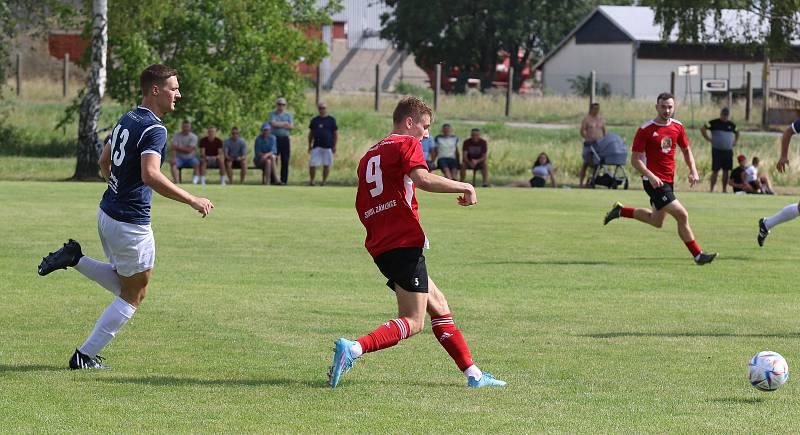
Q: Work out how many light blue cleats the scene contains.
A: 2